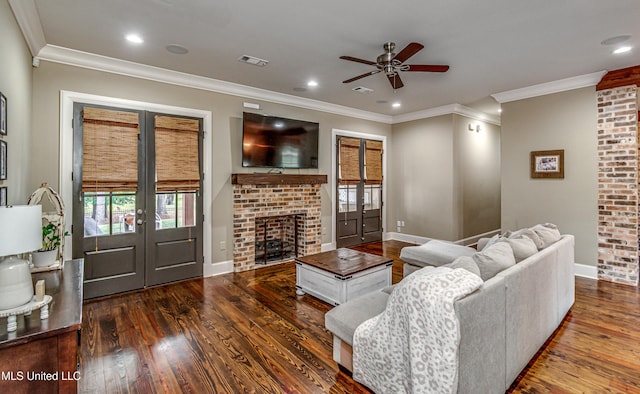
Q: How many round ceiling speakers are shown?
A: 4